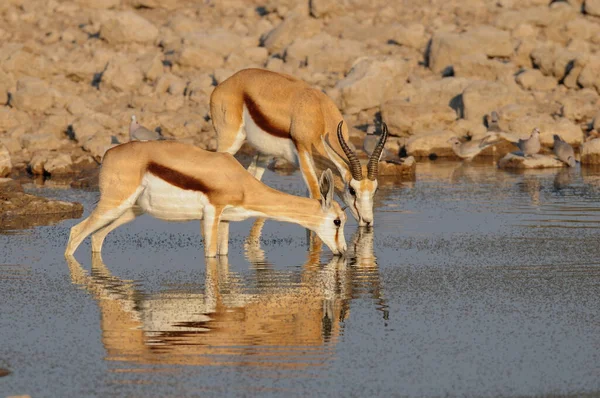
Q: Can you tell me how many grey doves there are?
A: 6